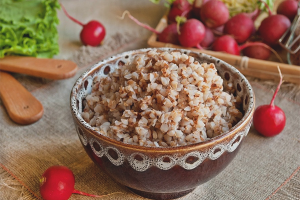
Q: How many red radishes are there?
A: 14